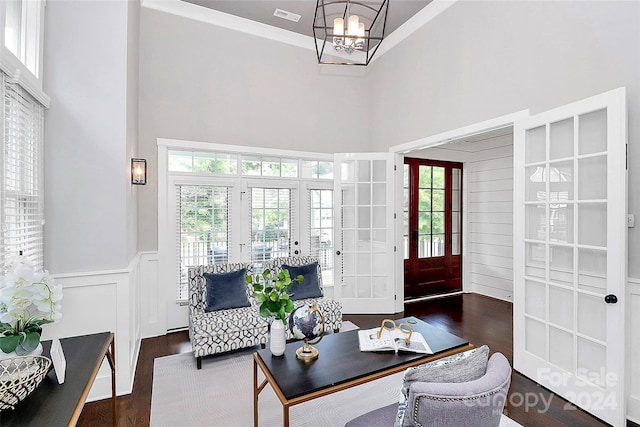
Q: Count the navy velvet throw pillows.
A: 2